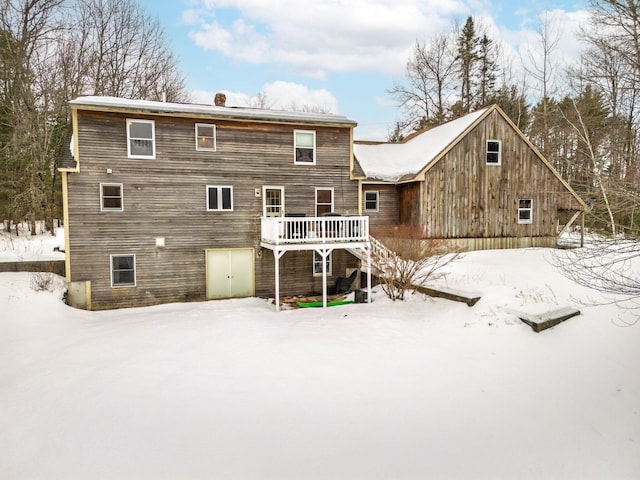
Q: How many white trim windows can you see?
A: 11